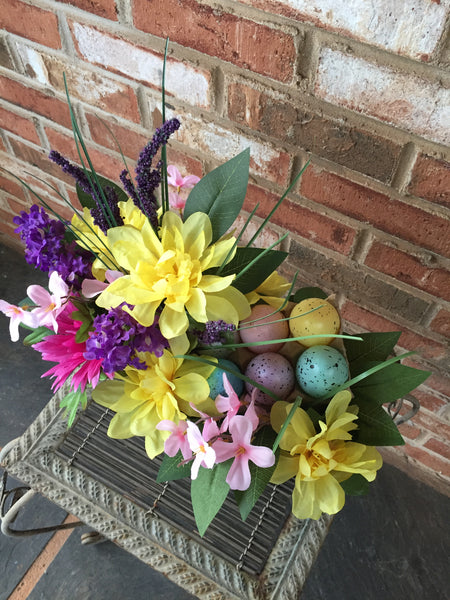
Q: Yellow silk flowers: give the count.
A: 5